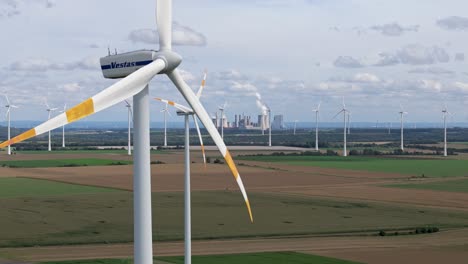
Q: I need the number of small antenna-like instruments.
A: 2